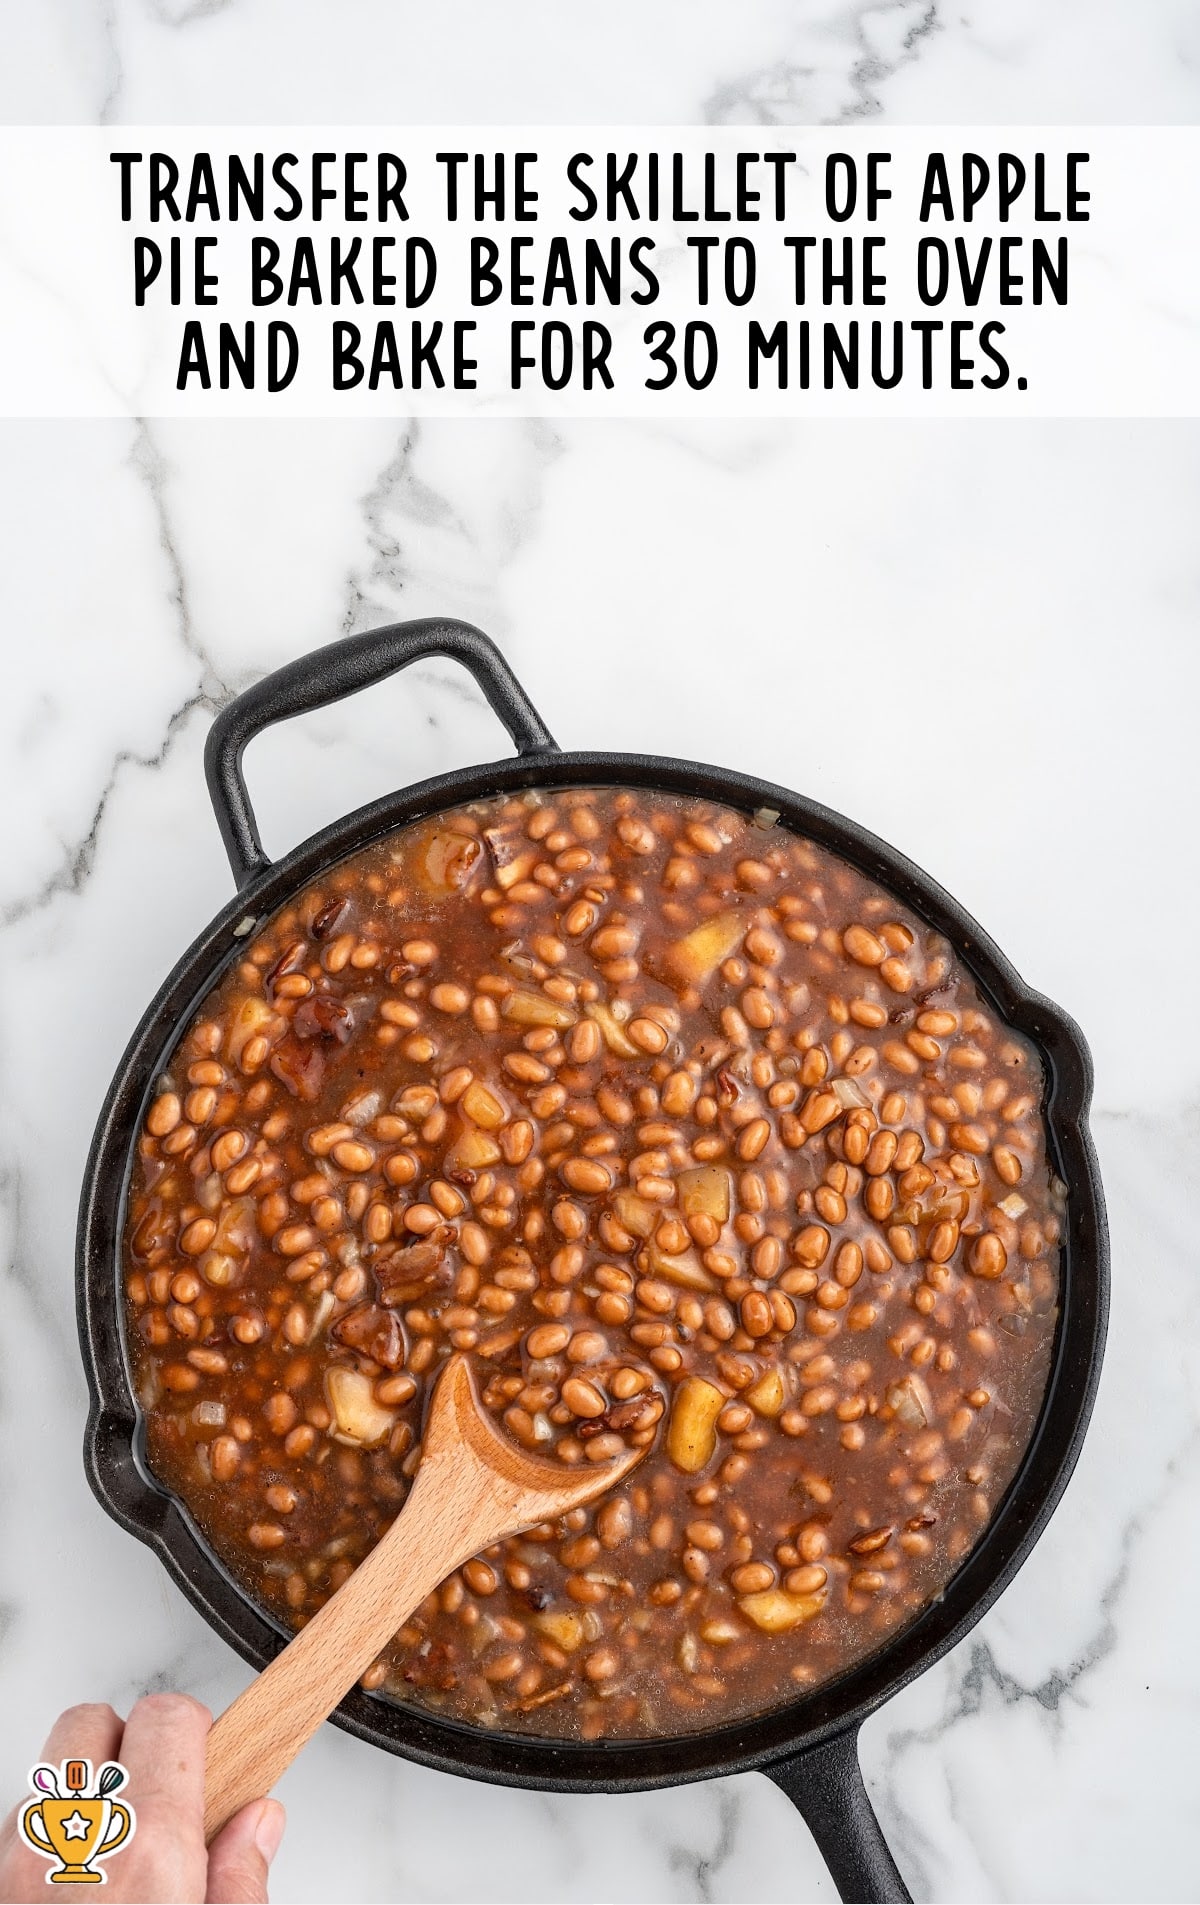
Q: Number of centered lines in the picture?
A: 3